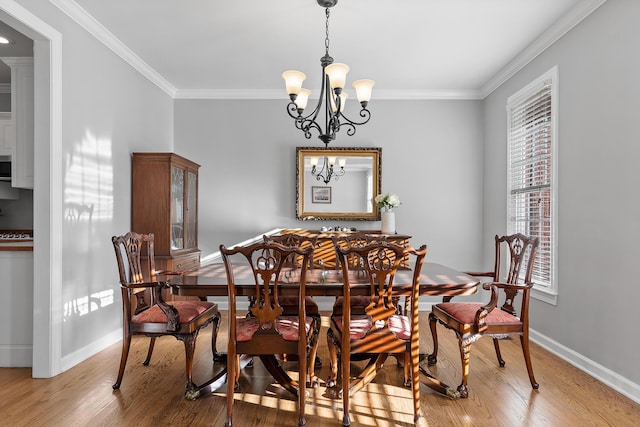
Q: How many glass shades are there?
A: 5